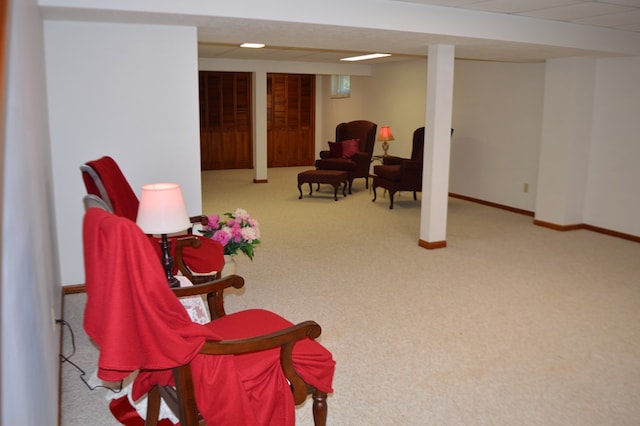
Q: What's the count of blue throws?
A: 0